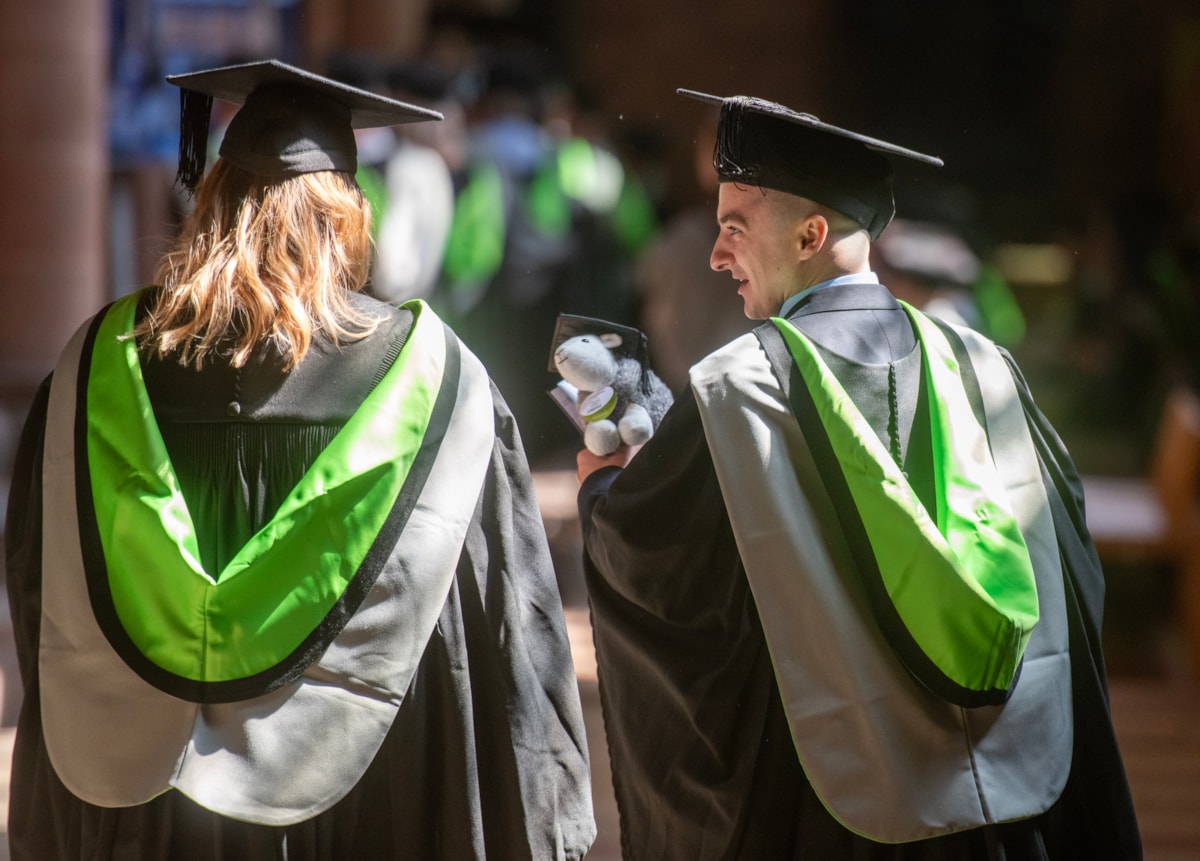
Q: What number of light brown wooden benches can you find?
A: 1